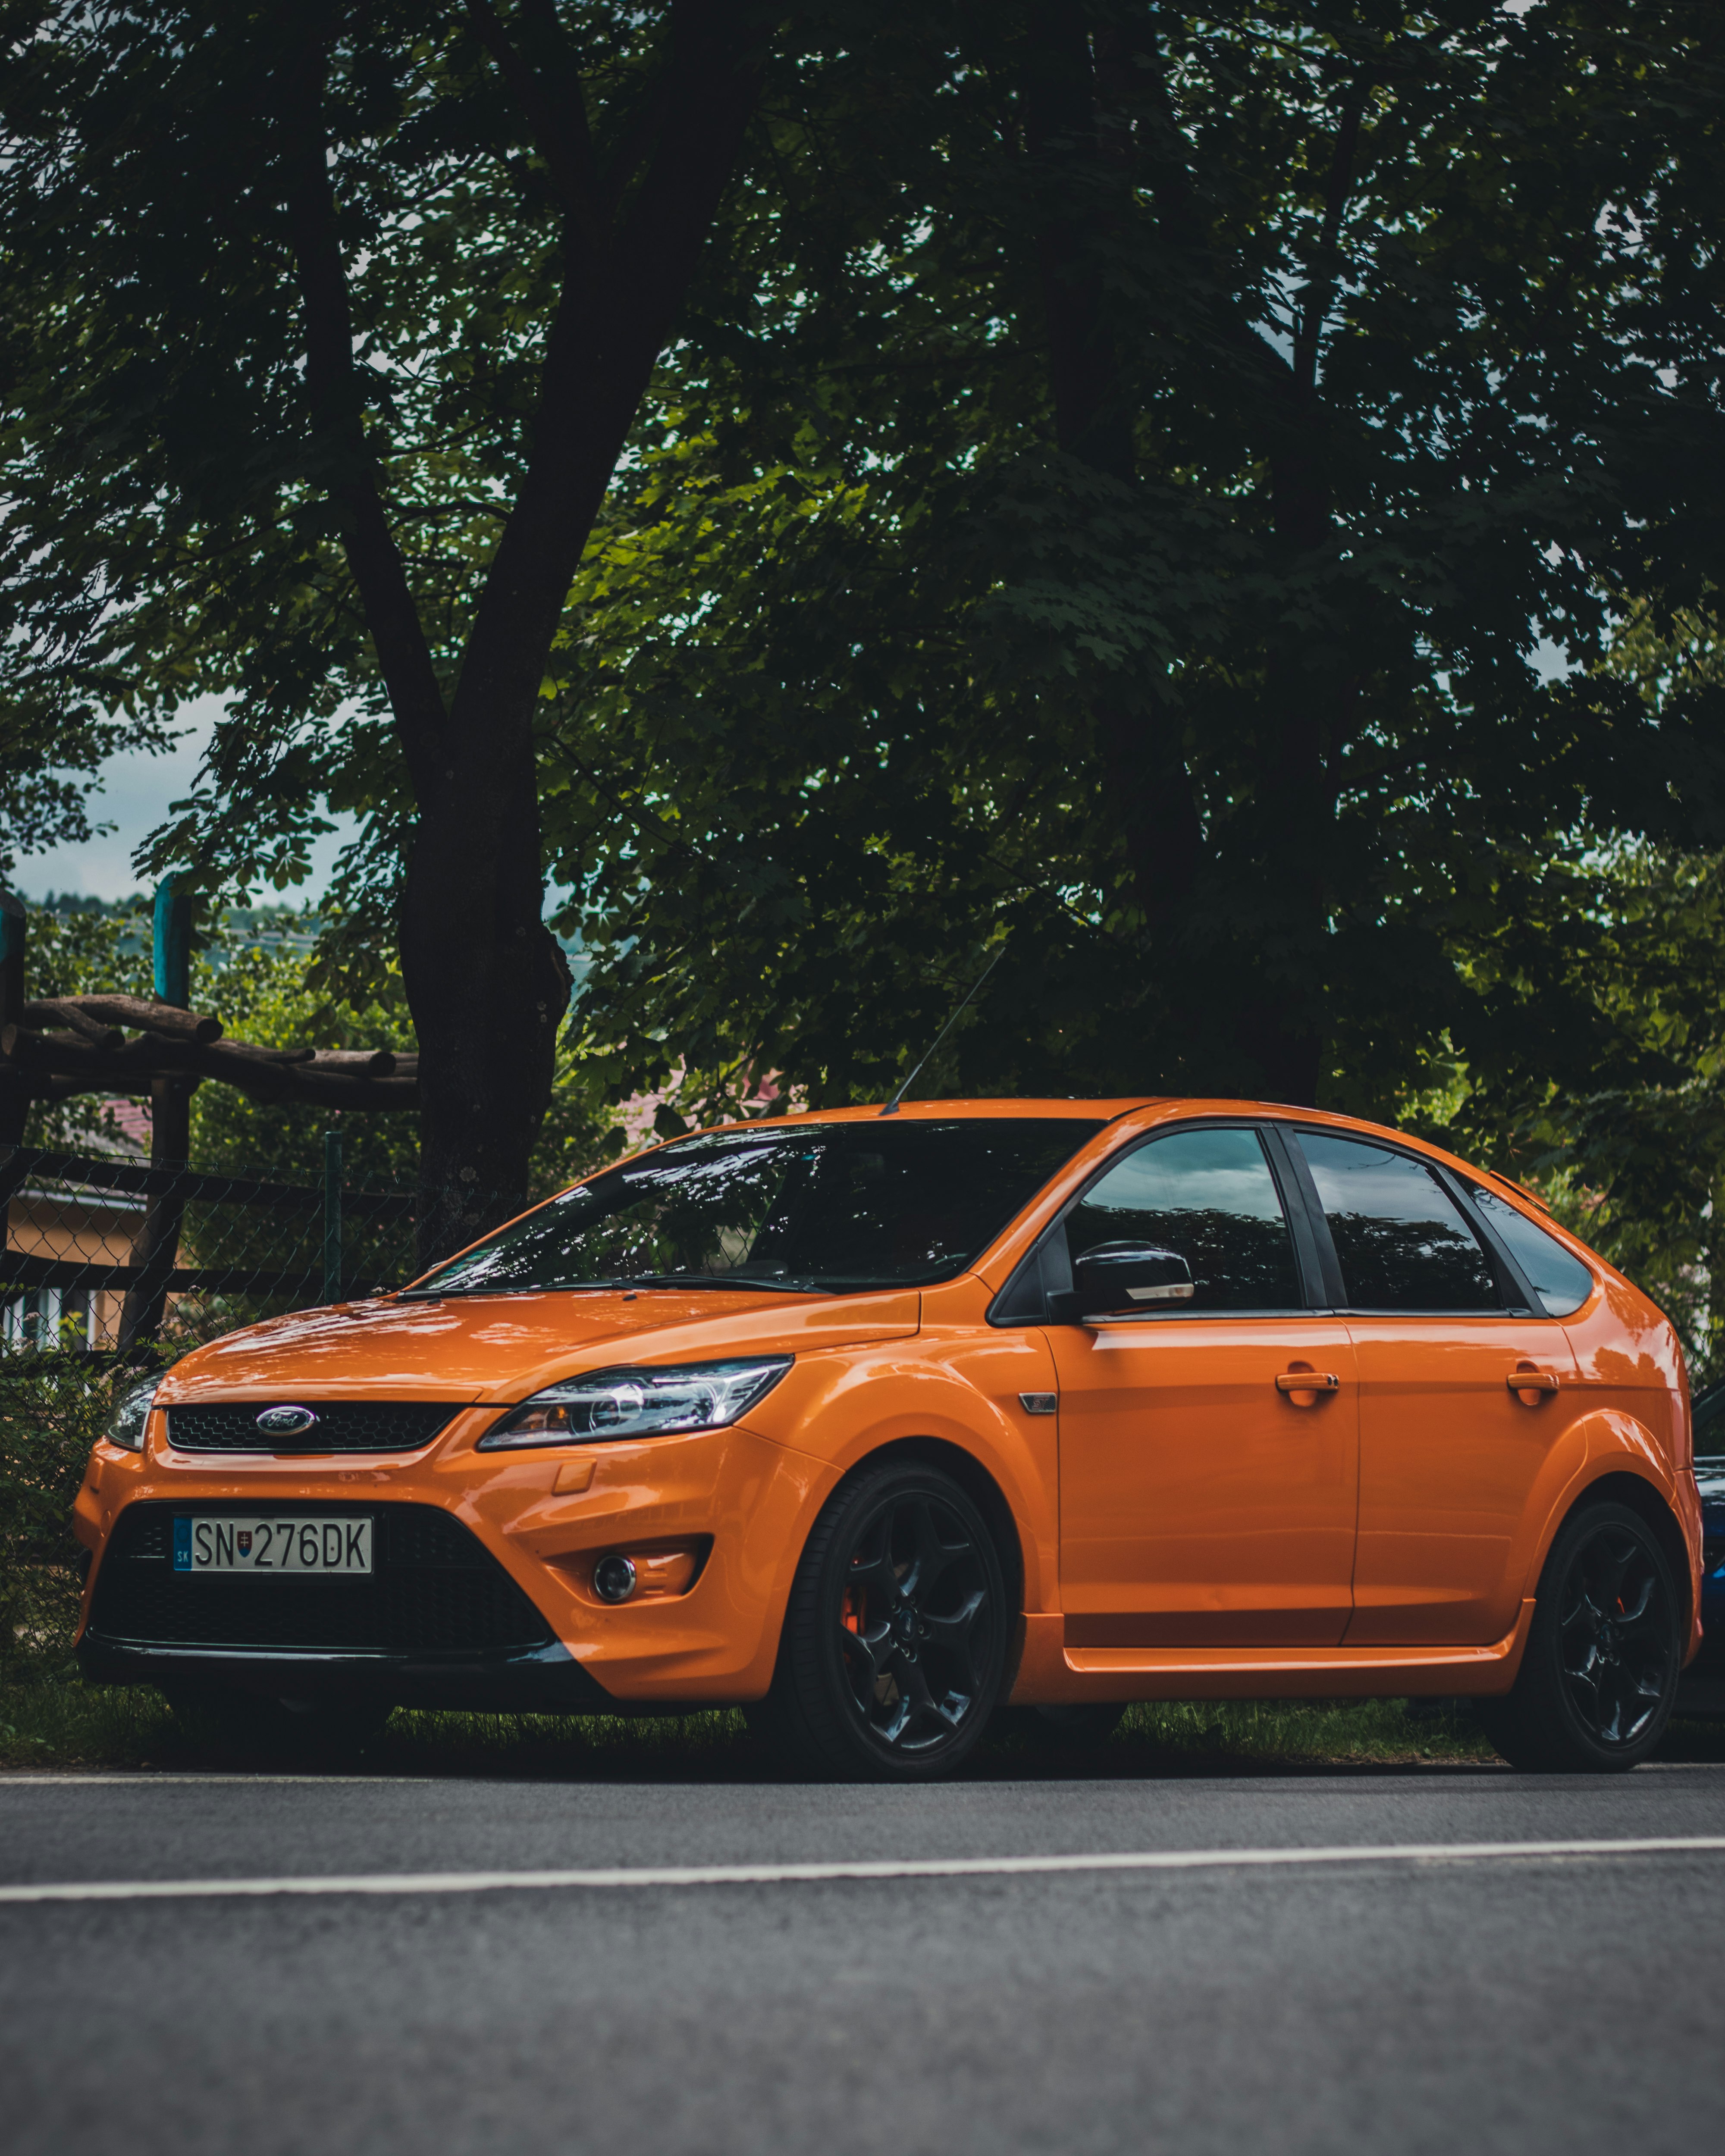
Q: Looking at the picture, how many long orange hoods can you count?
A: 1